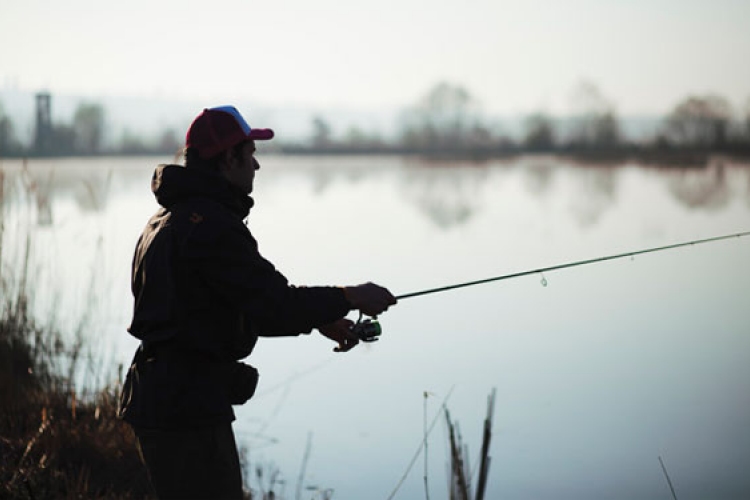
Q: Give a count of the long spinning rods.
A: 1